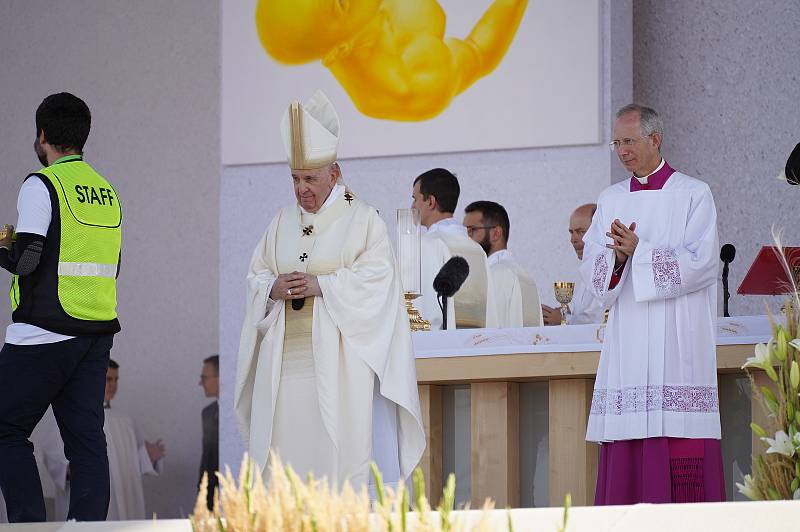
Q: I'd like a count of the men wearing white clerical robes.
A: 6